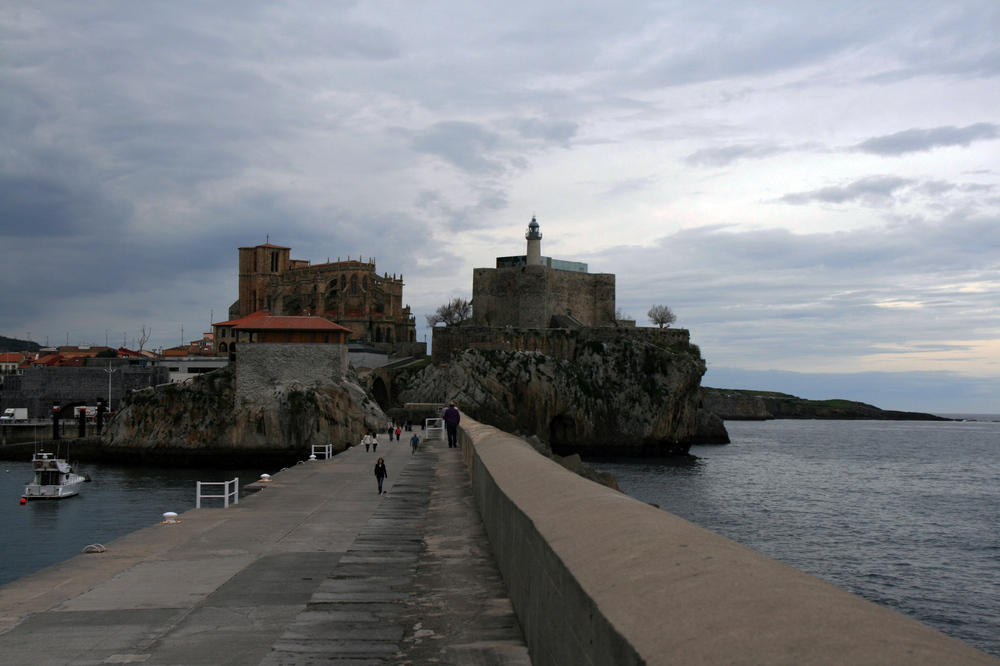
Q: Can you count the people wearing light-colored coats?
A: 2